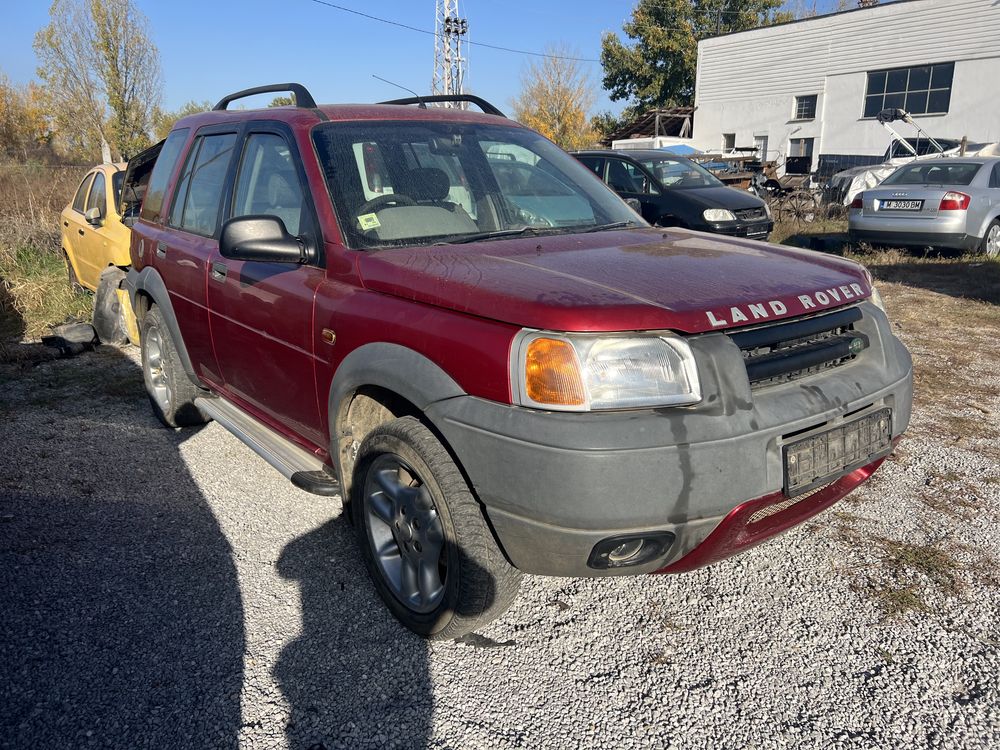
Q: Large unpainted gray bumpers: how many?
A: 1